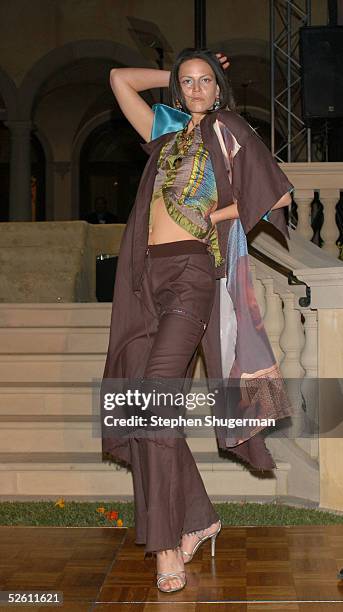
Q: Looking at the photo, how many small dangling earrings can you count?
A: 2